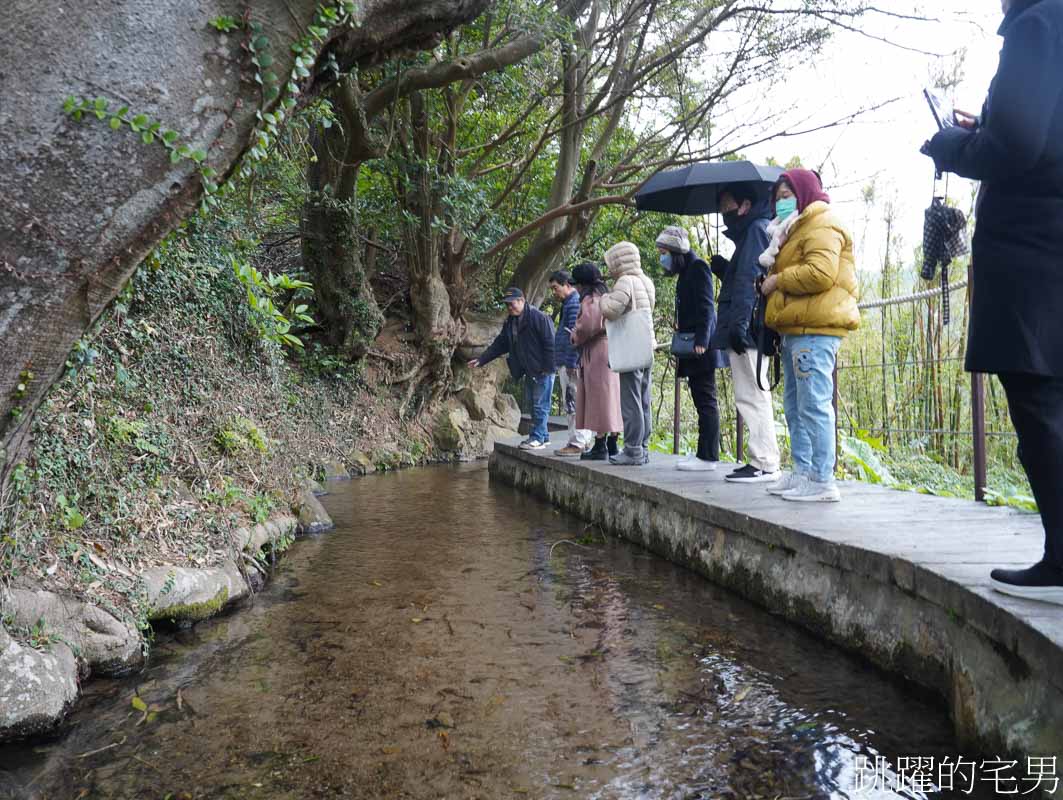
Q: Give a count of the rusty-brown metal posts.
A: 4